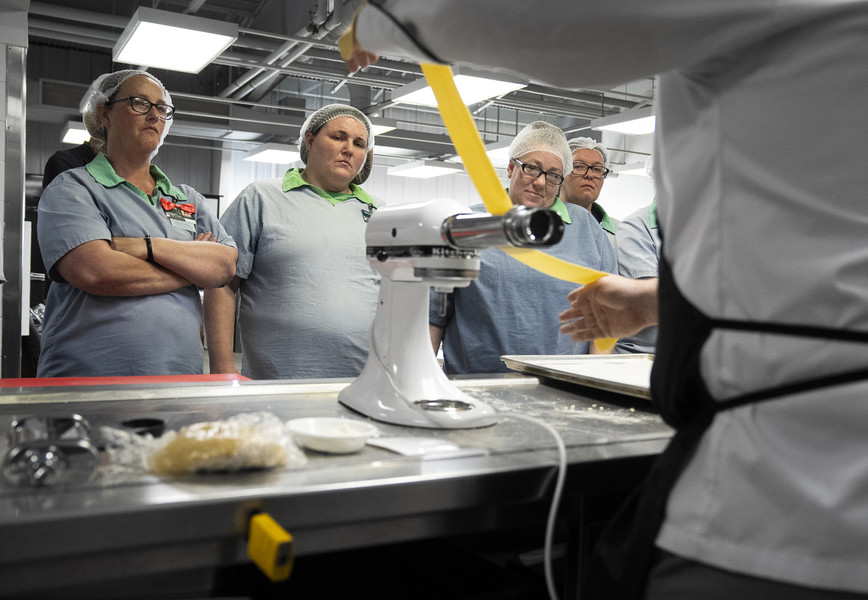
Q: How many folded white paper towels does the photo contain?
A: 1